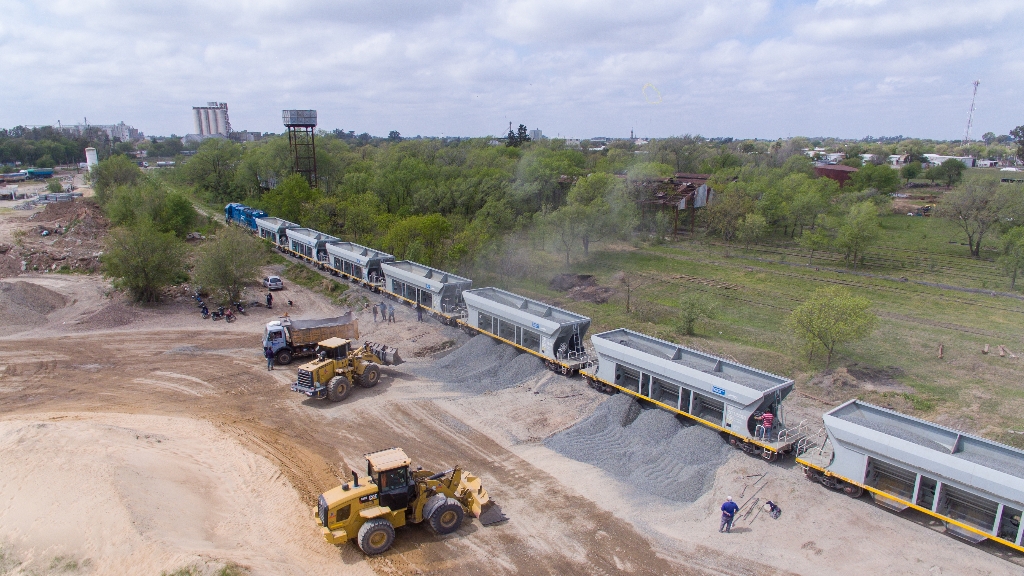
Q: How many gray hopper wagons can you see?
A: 7